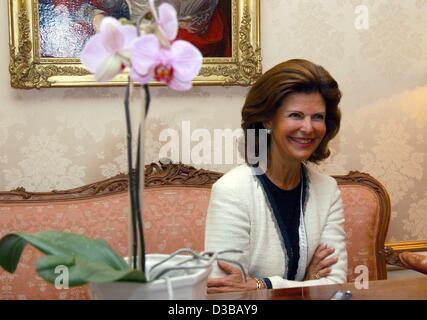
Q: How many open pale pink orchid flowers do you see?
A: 3